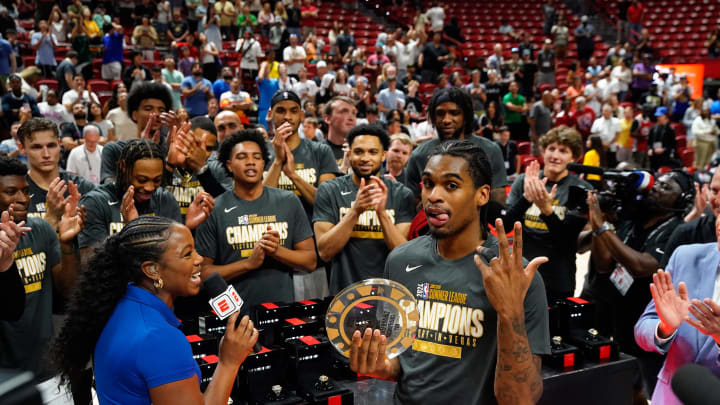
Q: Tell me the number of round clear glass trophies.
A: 1